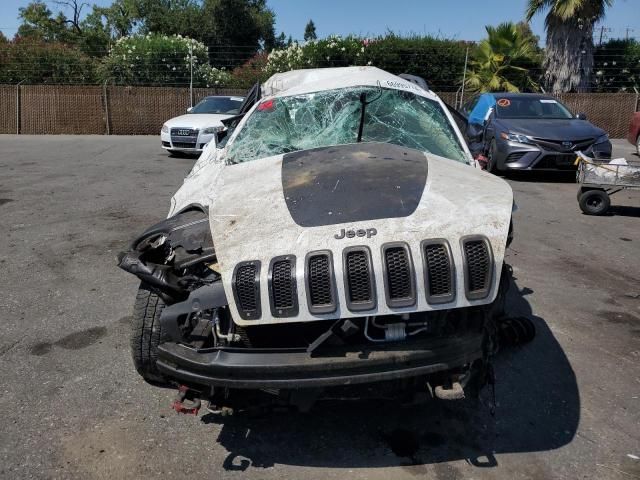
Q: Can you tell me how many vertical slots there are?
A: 7